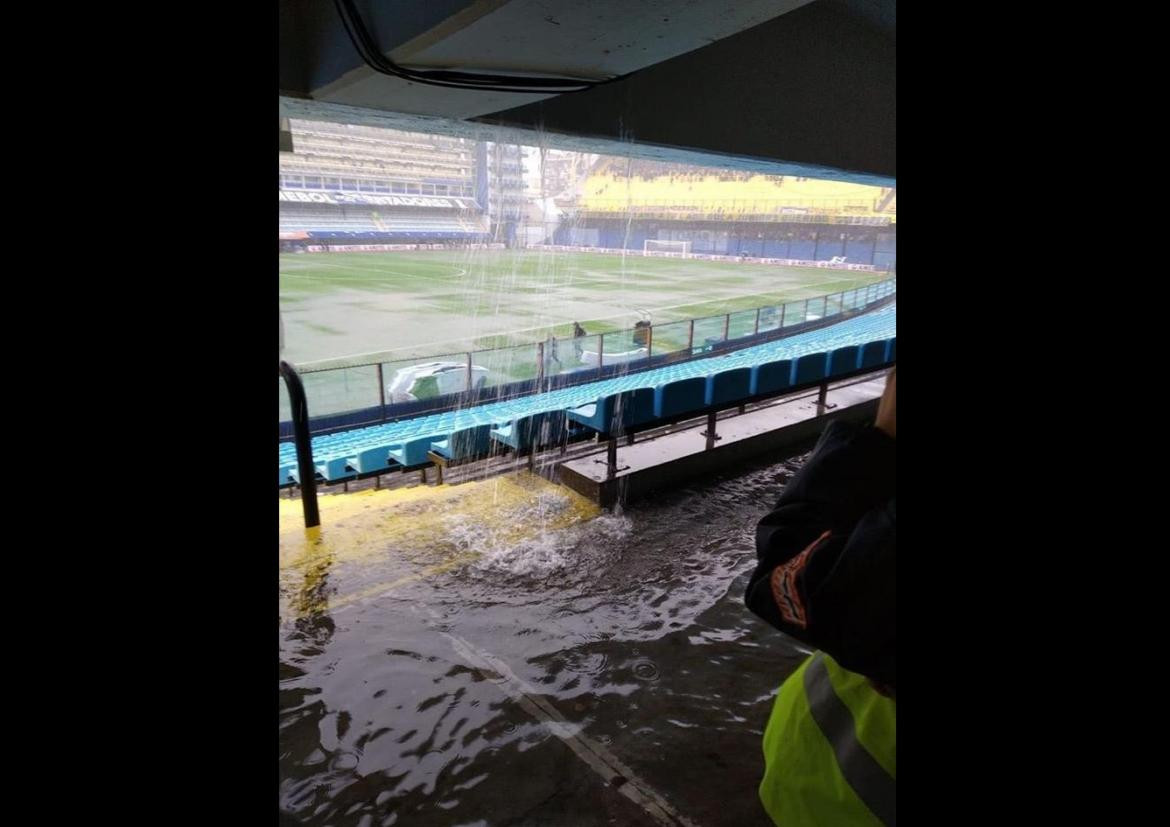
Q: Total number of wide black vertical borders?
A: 2